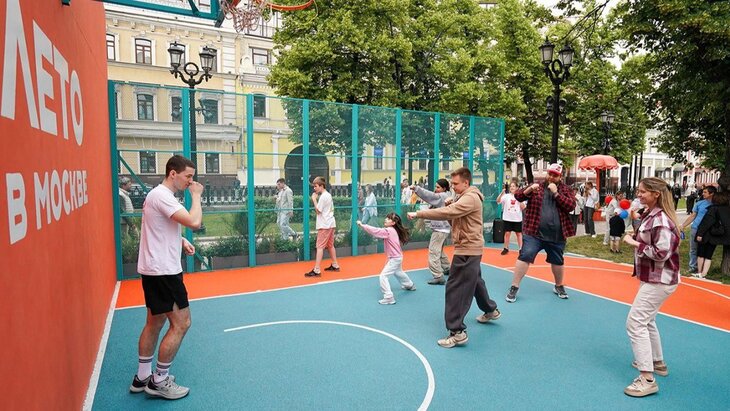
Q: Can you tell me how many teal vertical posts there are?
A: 9